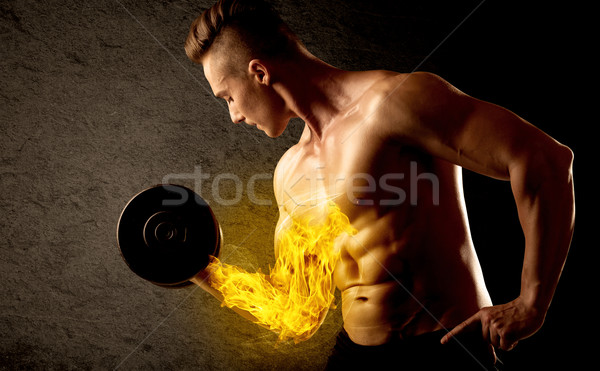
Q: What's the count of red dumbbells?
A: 0